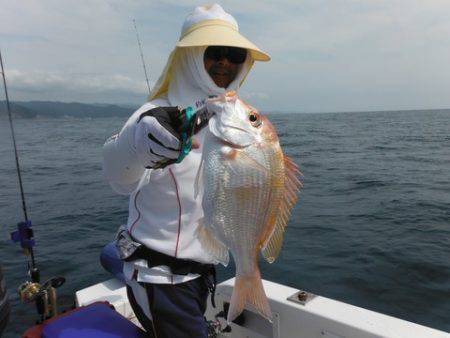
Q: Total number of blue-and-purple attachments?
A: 1